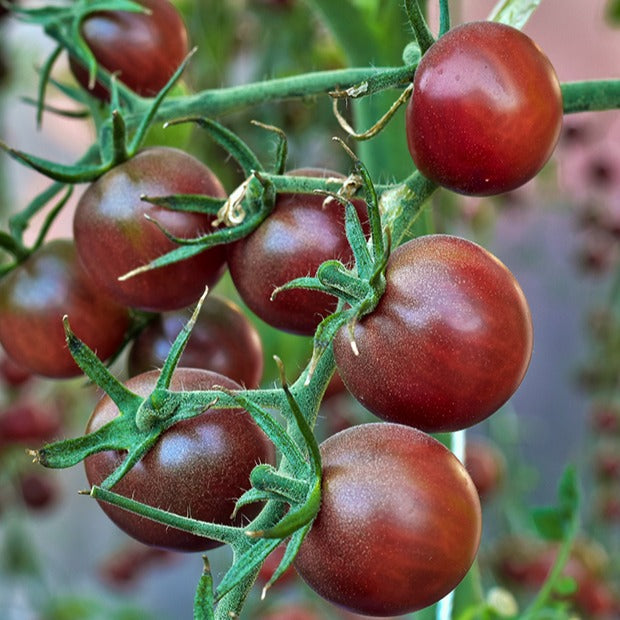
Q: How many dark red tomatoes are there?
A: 9